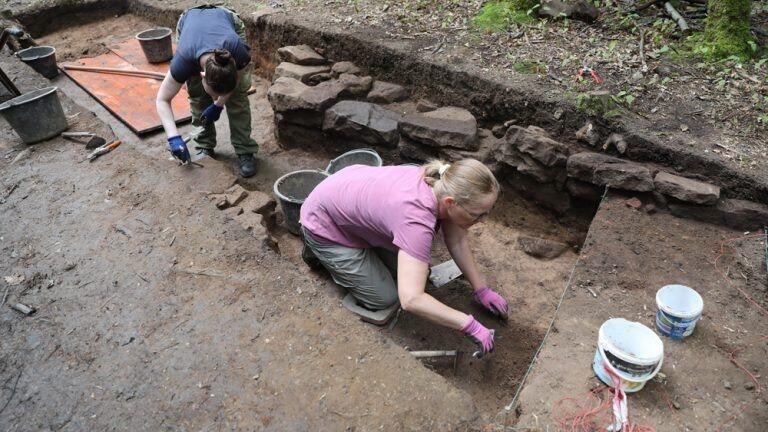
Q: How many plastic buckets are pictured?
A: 7